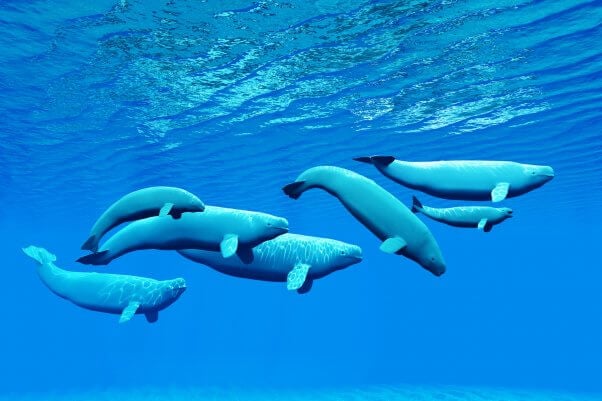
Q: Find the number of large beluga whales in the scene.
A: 5